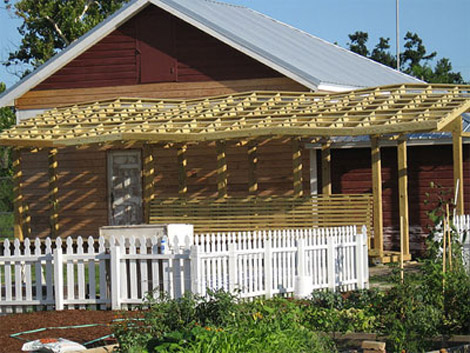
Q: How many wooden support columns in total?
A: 11